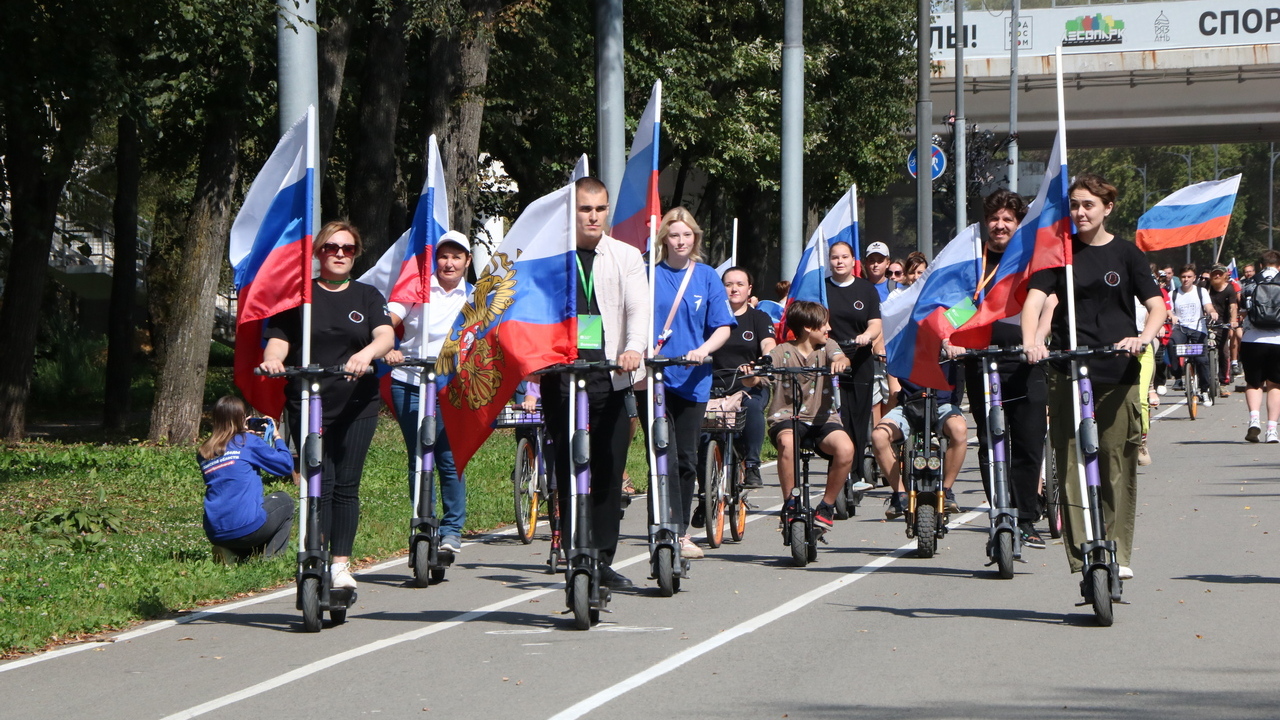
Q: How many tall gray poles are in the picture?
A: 6